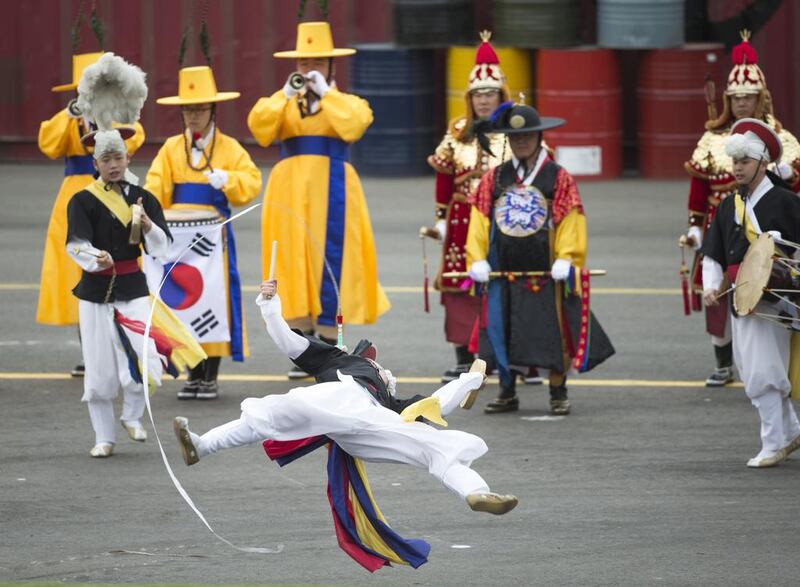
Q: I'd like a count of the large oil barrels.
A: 7